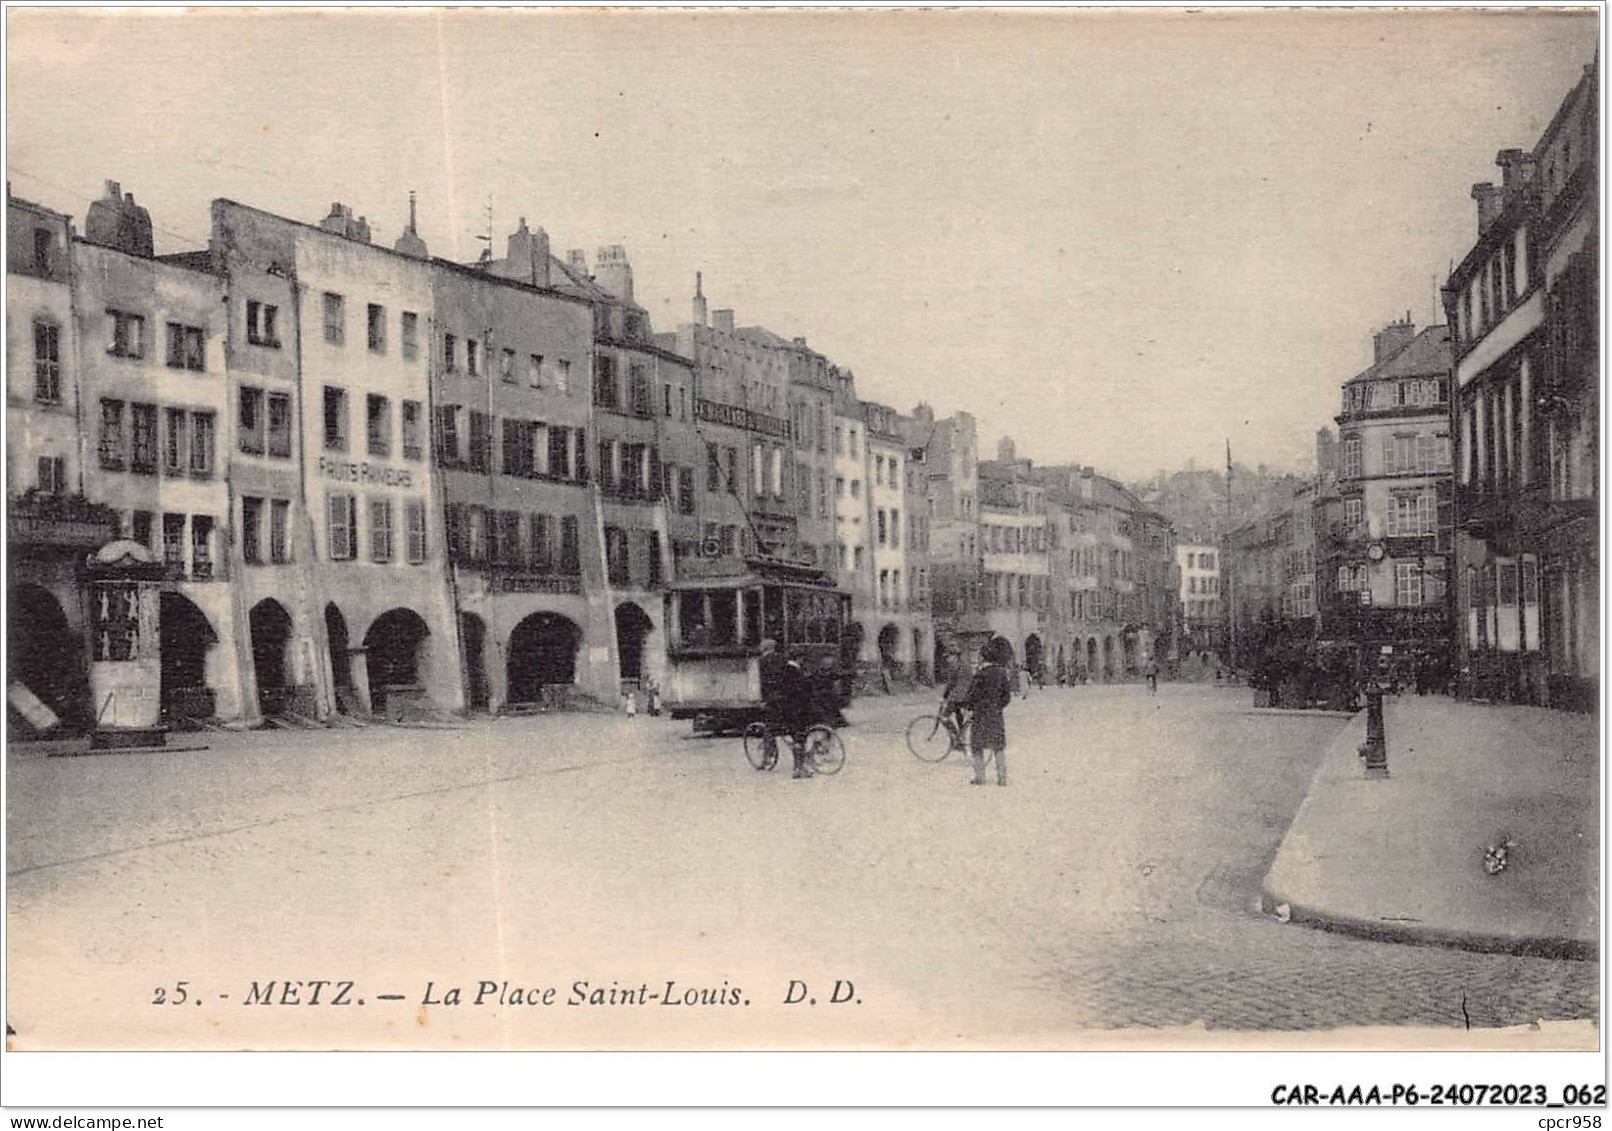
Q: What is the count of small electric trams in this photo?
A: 1